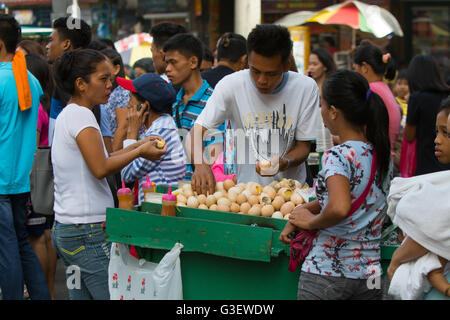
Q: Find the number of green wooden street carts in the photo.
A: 1